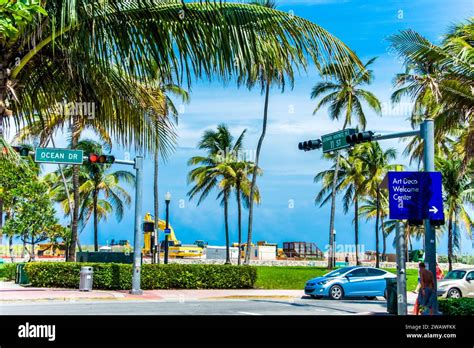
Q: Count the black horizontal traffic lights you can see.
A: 4